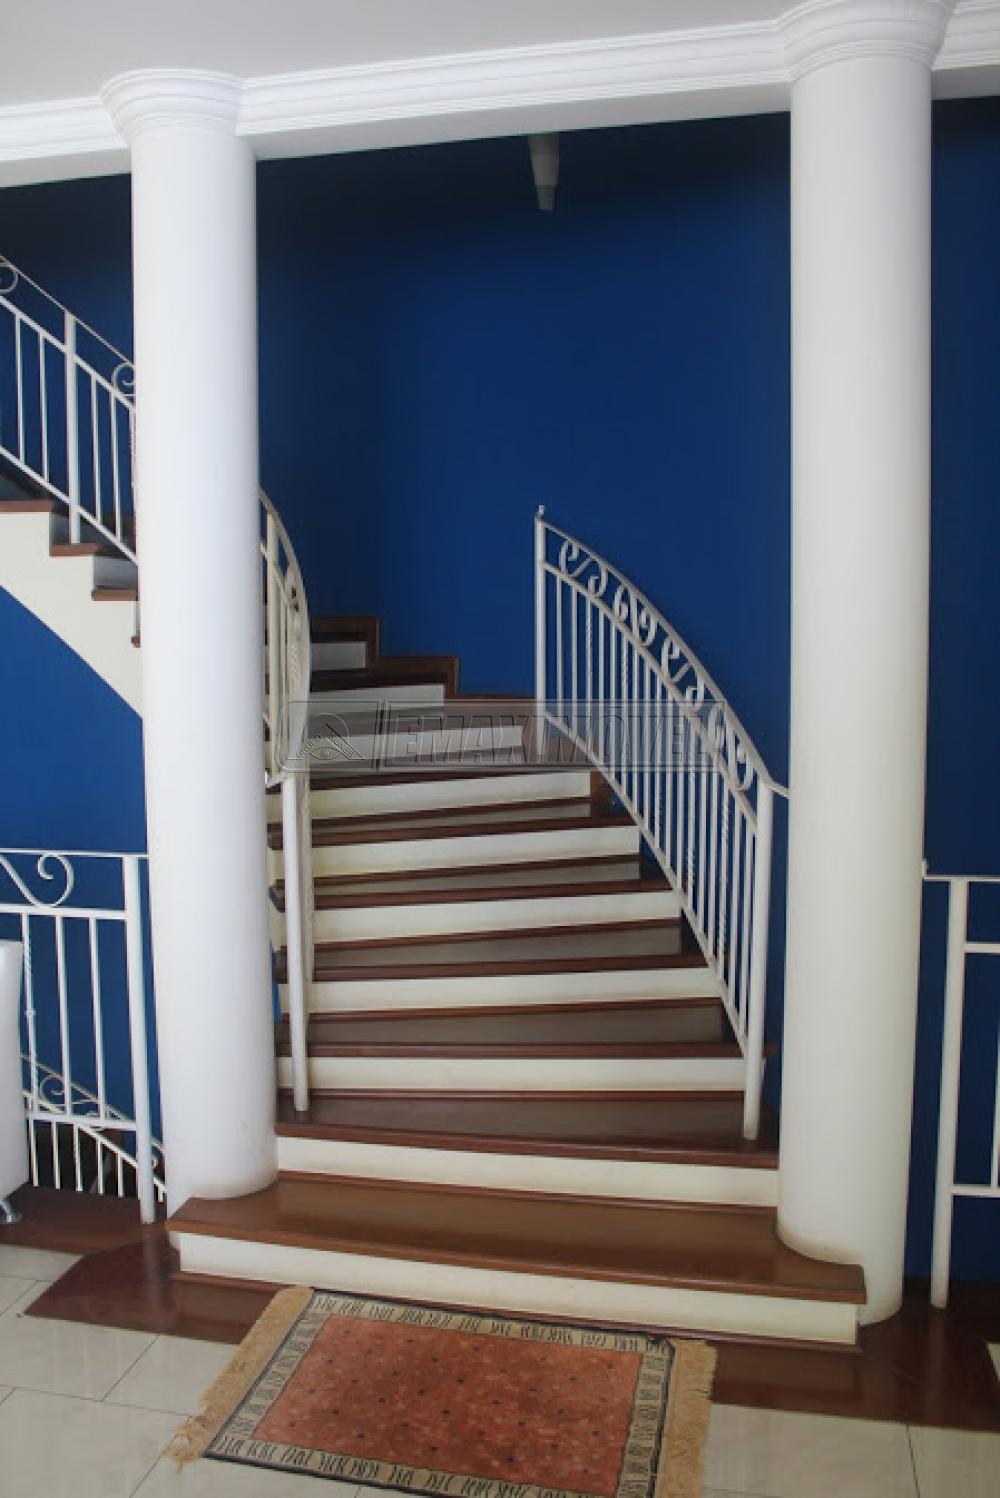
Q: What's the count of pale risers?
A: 10